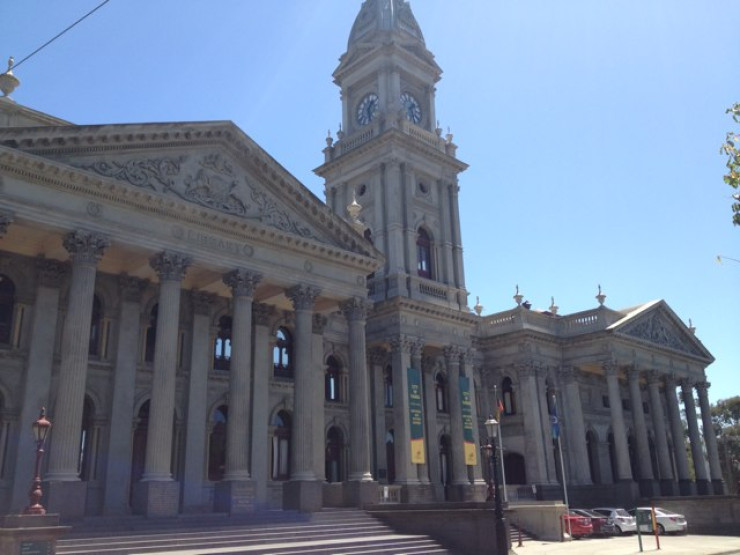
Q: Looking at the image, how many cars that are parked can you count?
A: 4